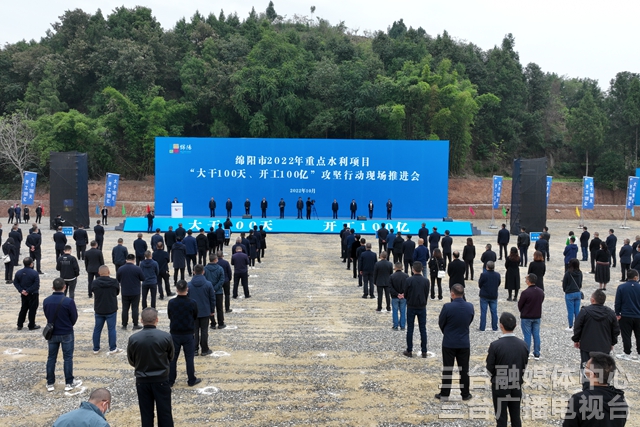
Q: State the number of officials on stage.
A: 11